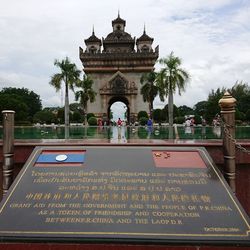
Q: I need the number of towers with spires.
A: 3